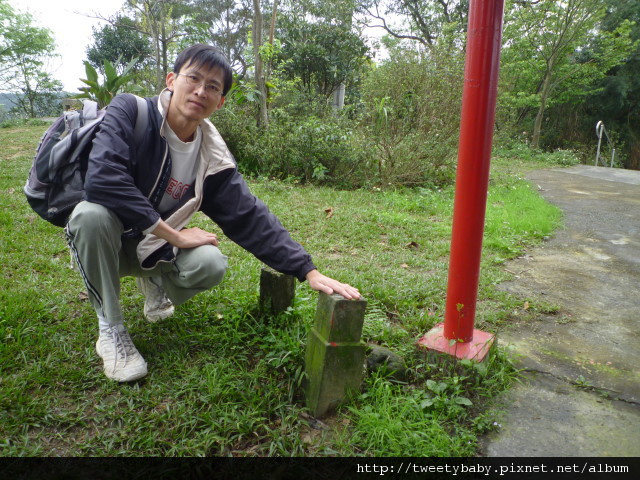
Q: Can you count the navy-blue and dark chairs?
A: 0